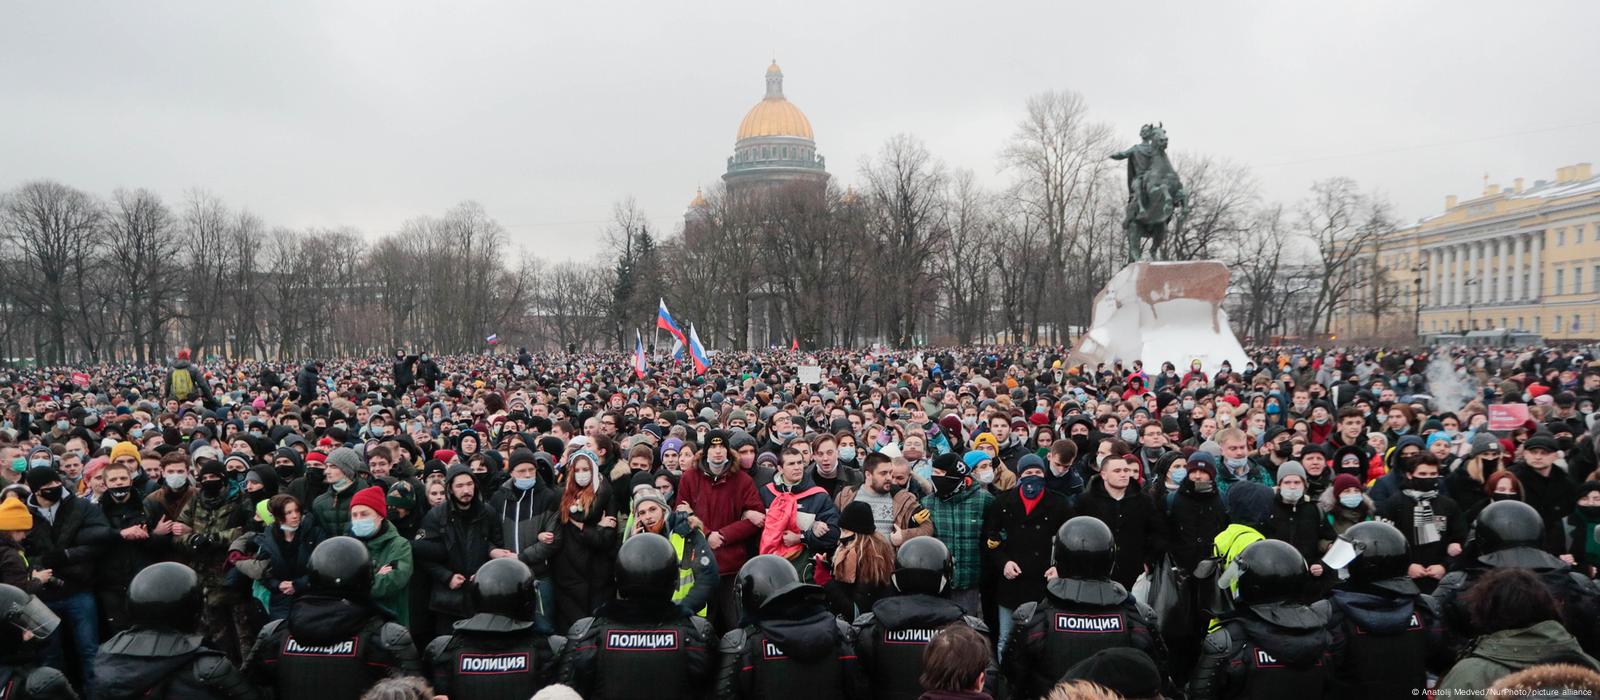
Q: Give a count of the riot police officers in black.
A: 11